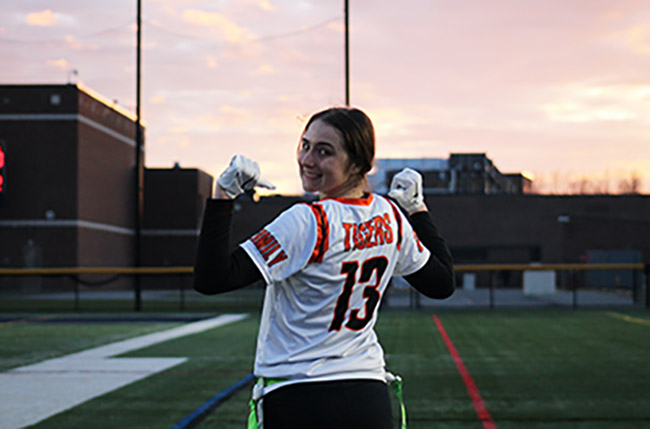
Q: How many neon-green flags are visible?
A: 2